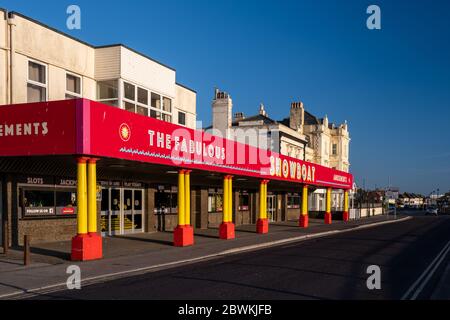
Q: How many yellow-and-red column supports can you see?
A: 7